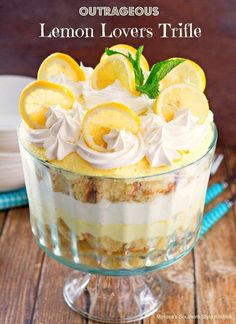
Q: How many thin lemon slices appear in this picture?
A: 7